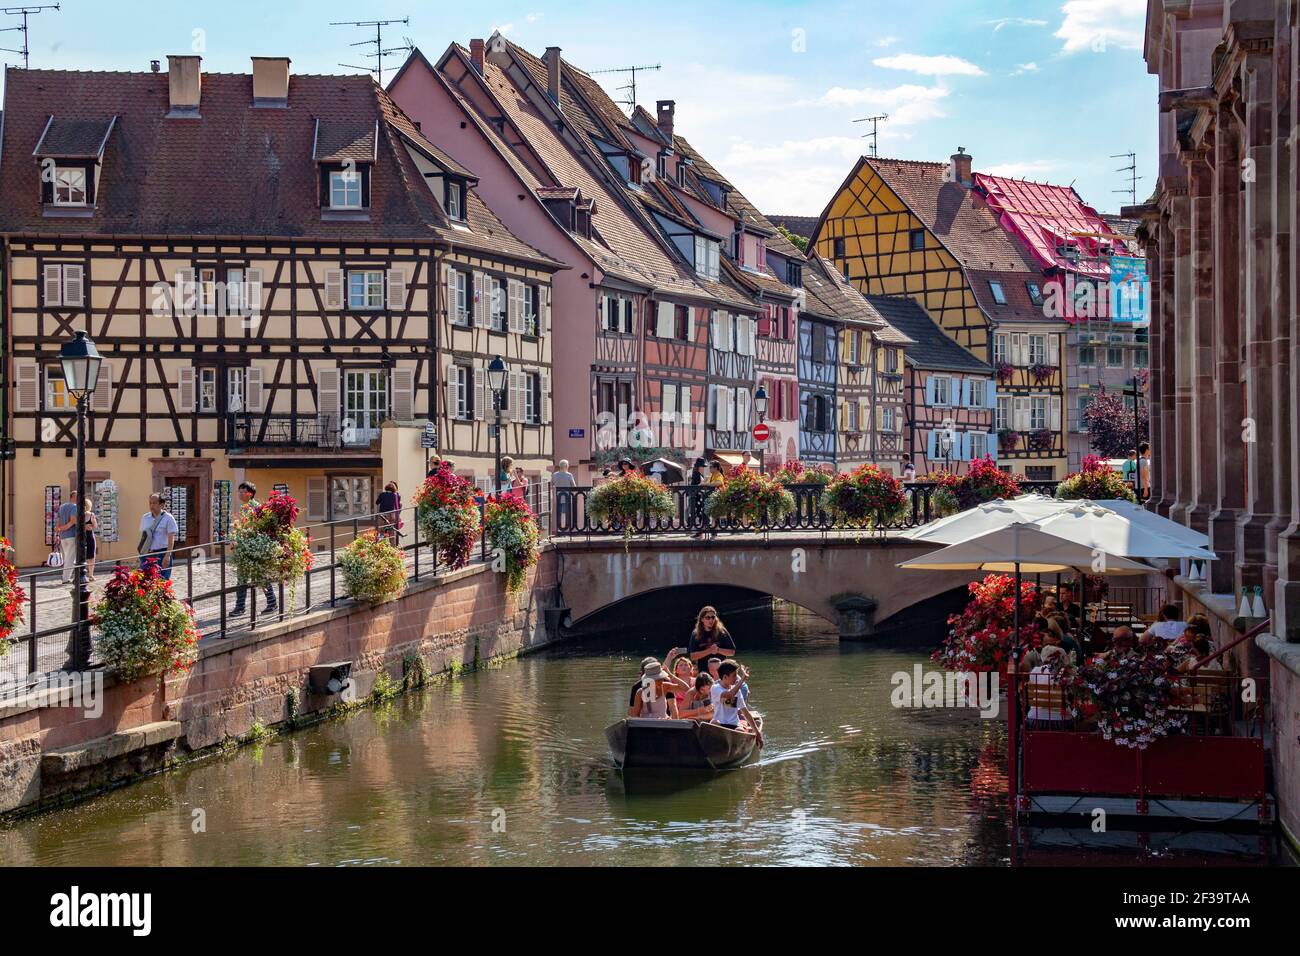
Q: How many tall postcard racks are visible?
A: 4